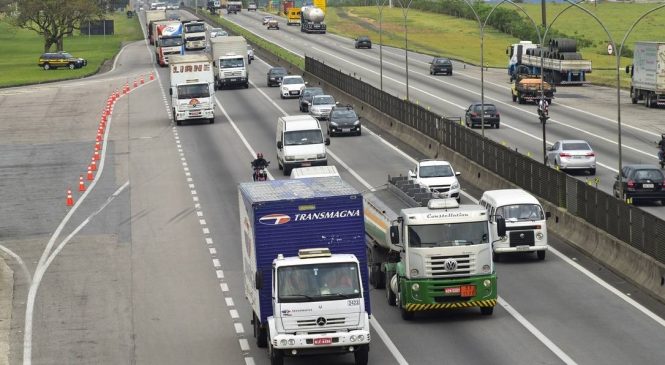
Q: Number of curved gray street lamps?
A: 5